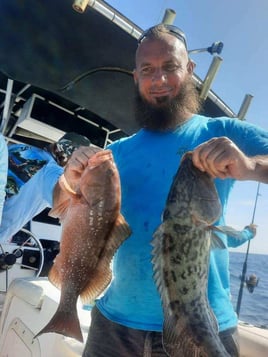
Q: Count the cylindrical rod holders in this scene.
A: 4